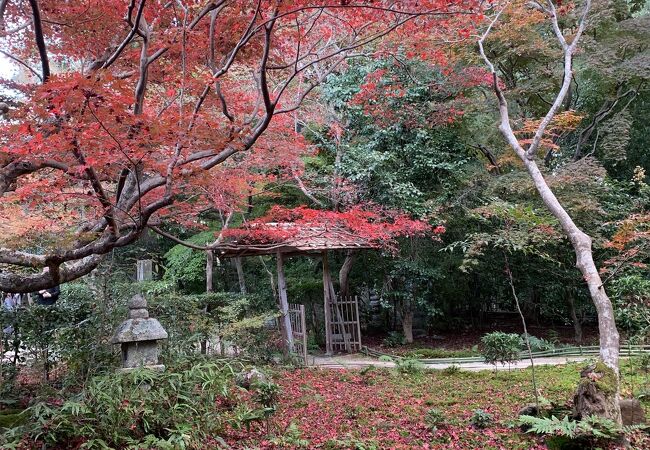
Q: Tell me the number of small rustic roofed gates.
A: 1